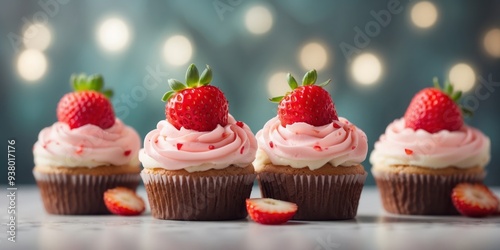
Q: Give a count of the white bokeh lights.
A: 11